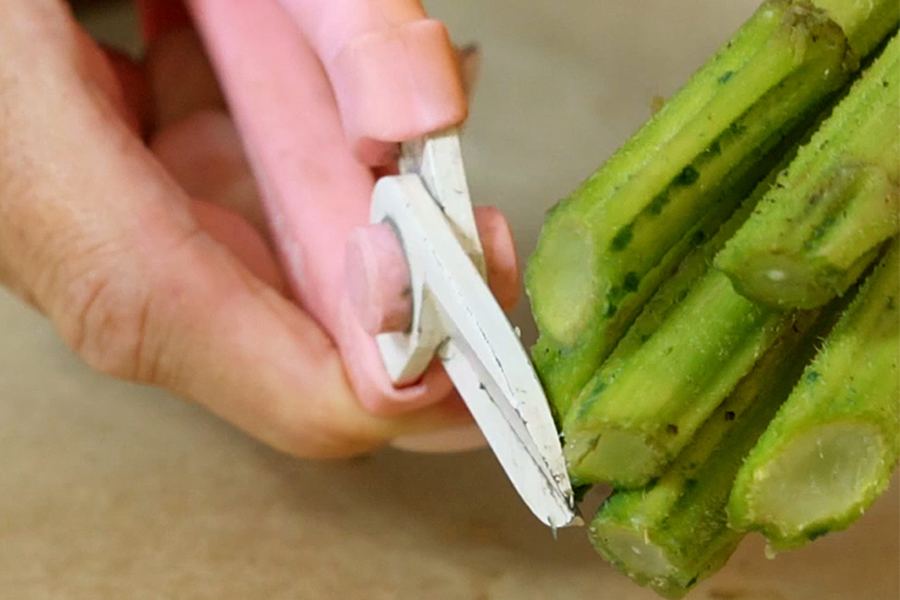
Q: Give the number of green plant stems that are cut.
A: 5